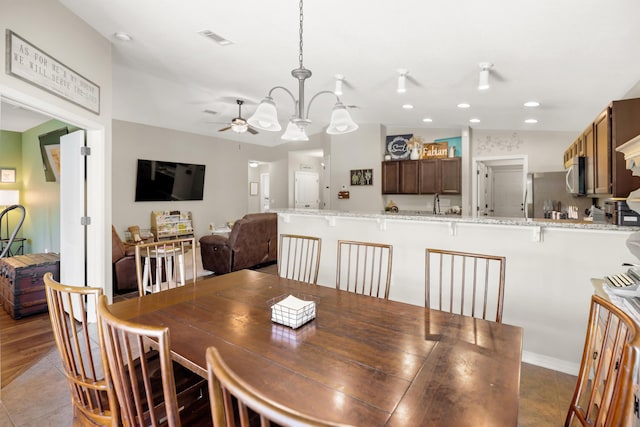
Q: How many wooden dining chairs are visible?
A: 8